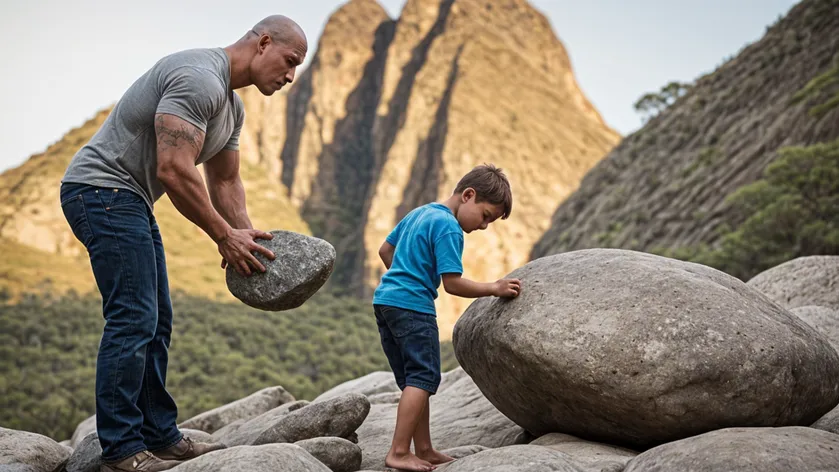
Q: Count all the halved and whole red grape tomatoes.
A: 0